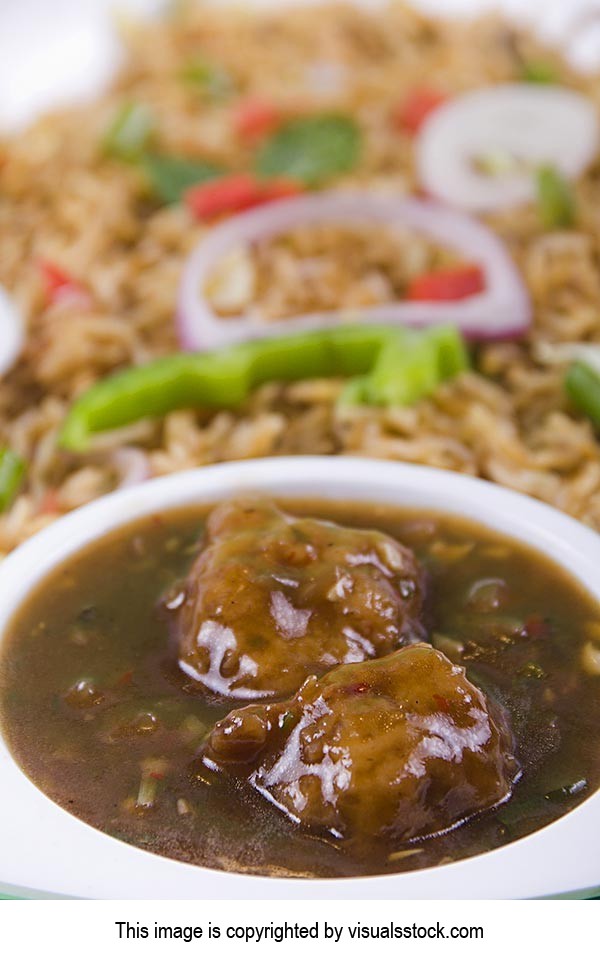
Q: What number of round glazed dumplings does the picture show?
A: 2